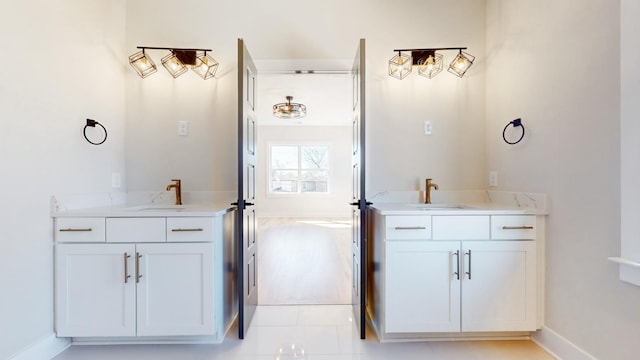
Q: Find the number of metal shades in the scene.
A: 6